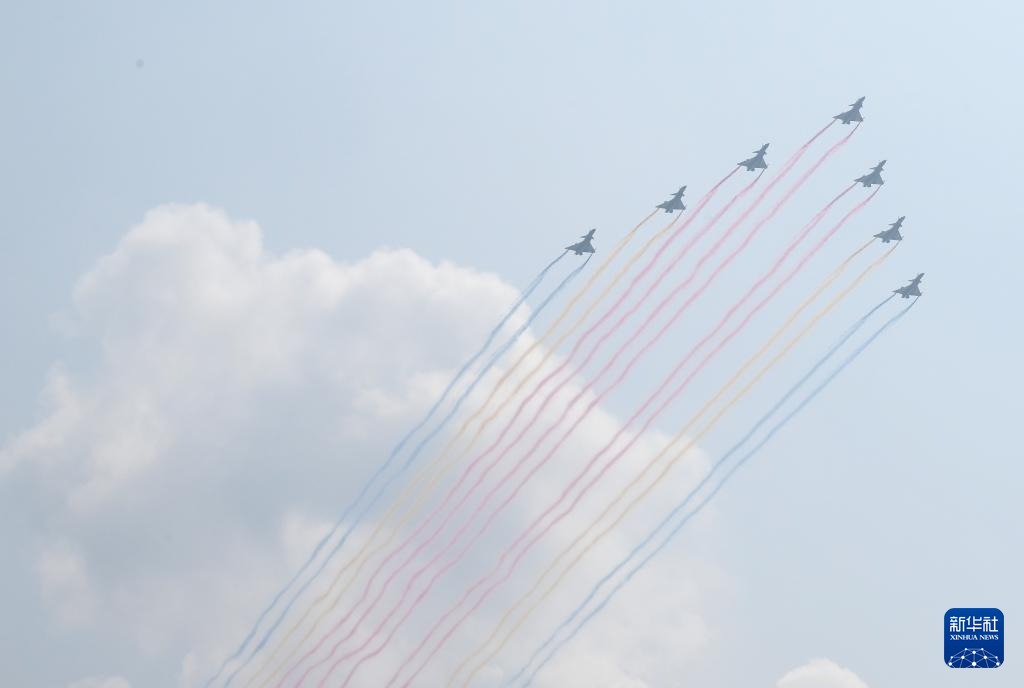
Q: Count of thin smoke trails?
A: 14